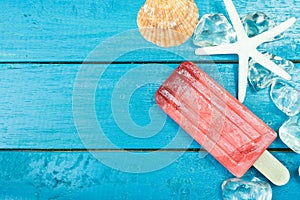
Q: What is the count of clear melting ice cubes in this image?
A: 6